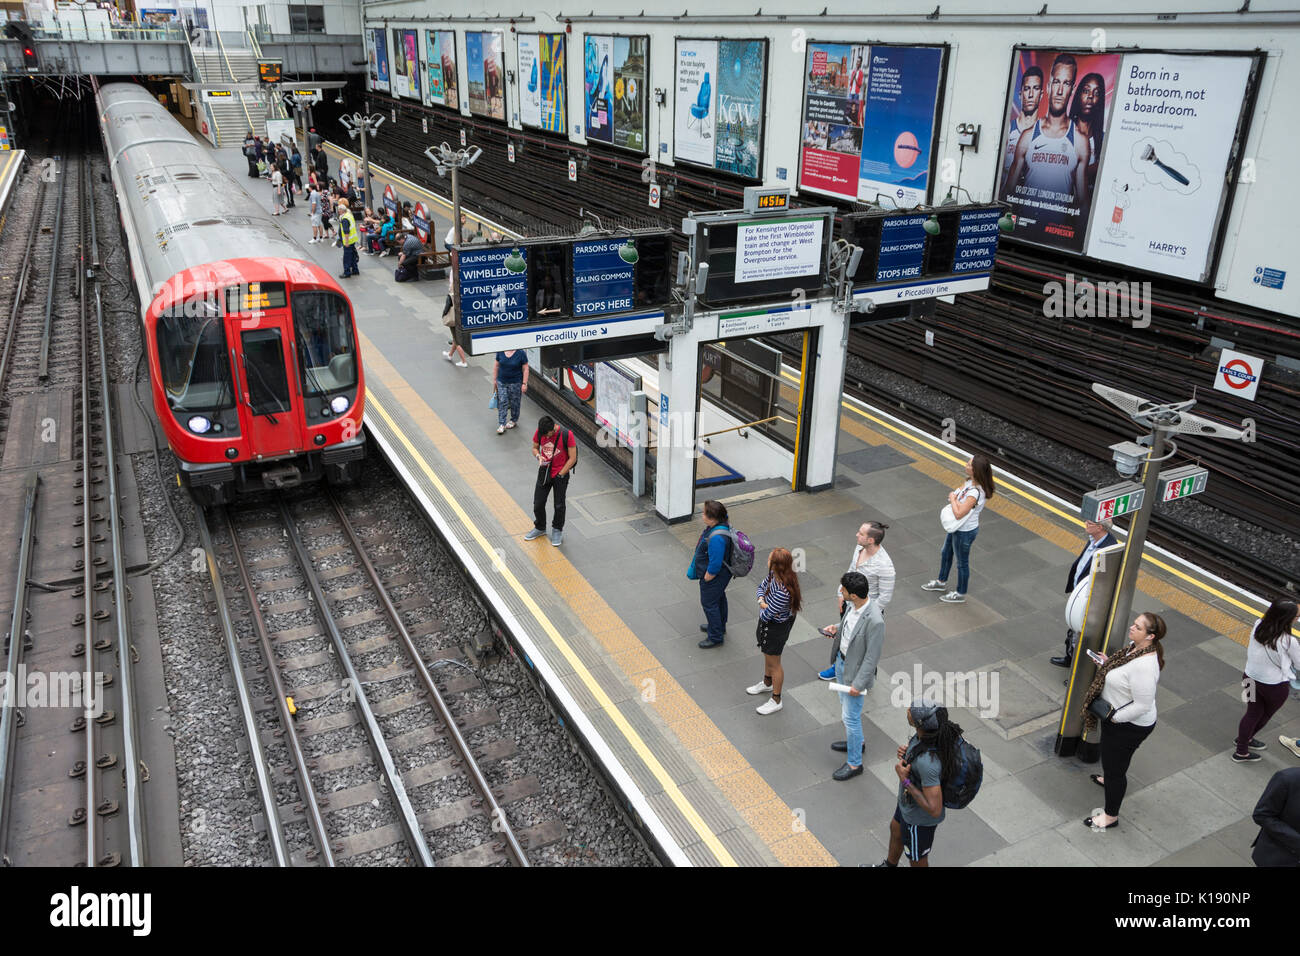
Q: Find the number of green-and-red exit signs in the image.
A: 2